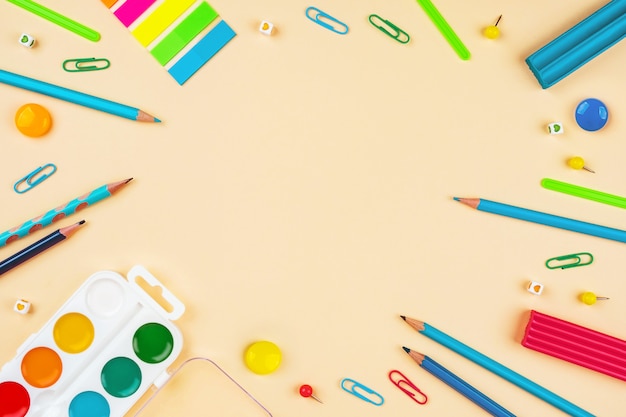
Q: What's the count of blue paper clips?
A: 3